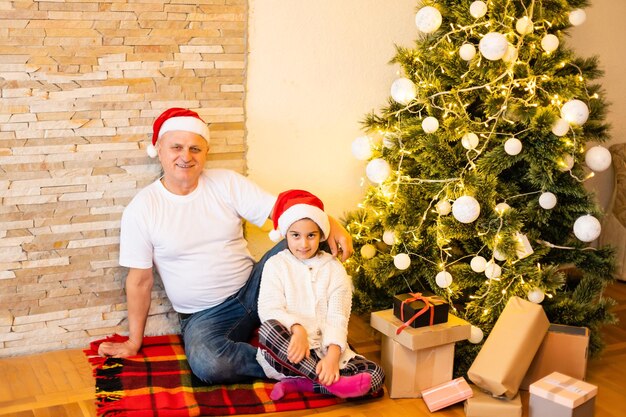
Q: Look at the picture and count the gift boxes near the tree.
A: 8